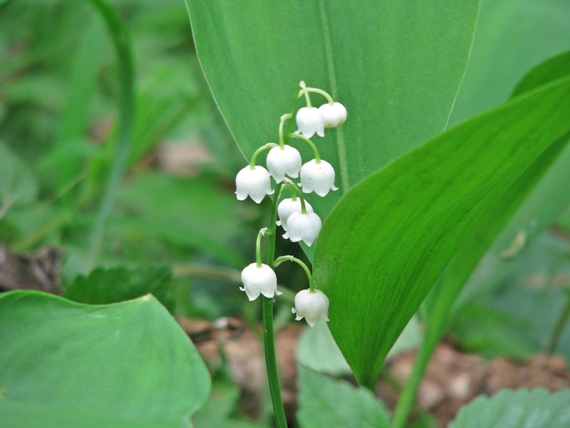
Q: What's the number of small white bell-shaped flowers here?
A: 9